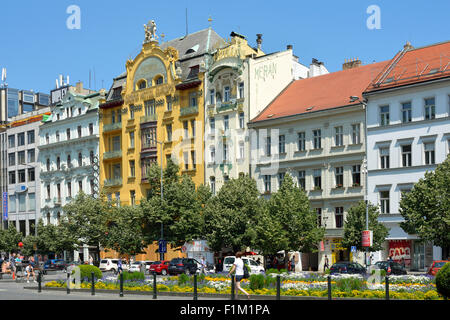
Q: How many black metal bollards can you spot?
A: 10